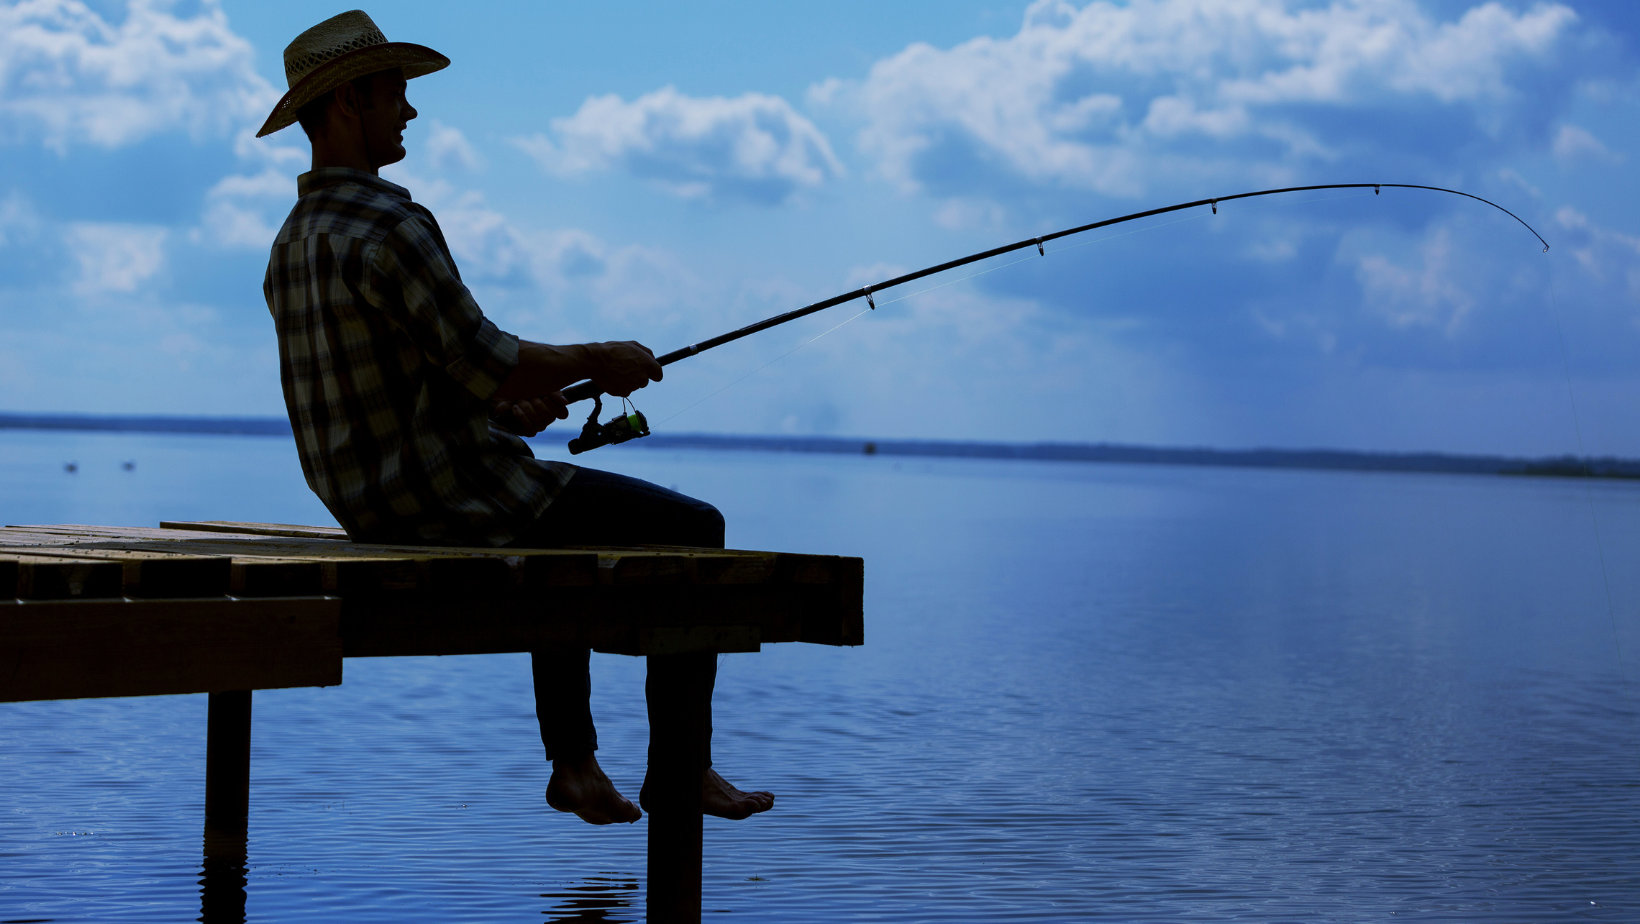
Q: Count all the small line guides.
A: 5